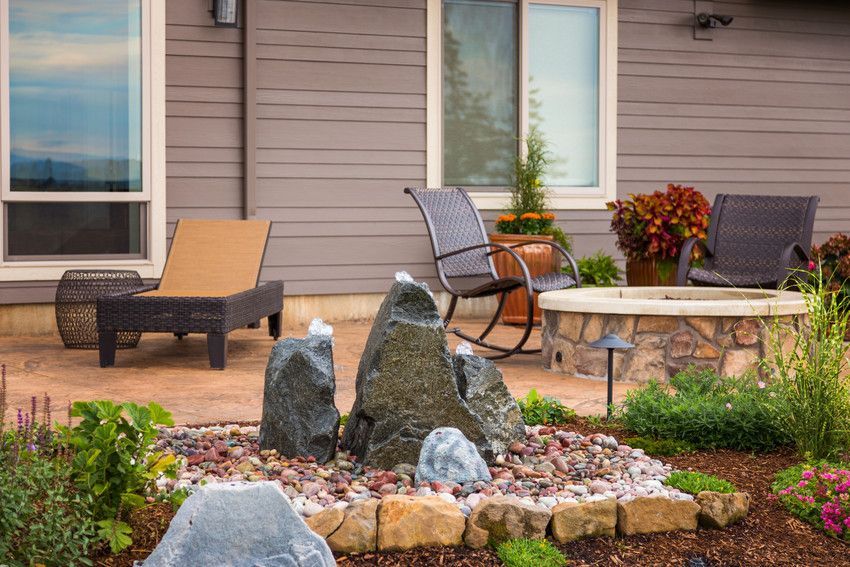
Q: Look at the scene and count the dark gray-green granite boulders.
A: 3